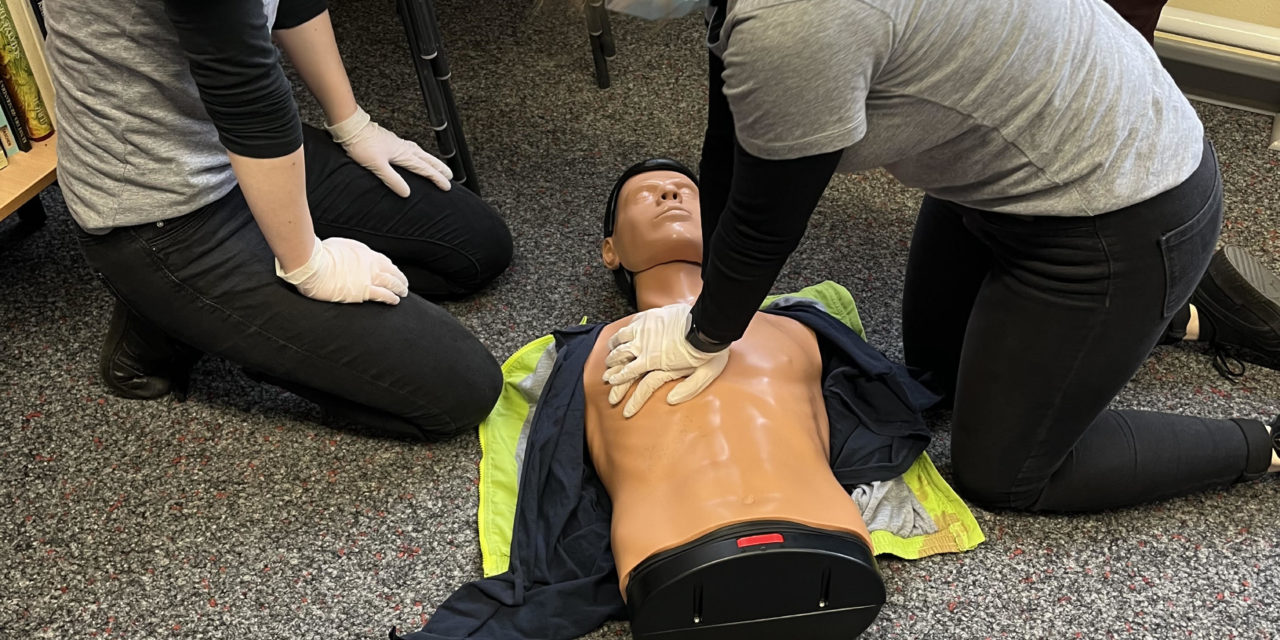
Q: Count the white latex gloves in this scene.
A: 4